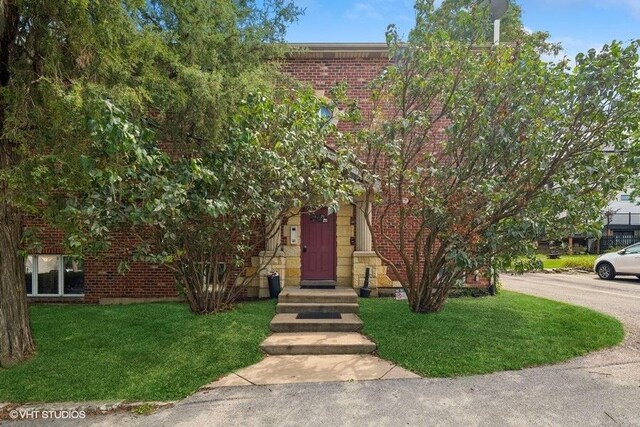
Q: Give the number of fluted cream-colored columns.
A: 2